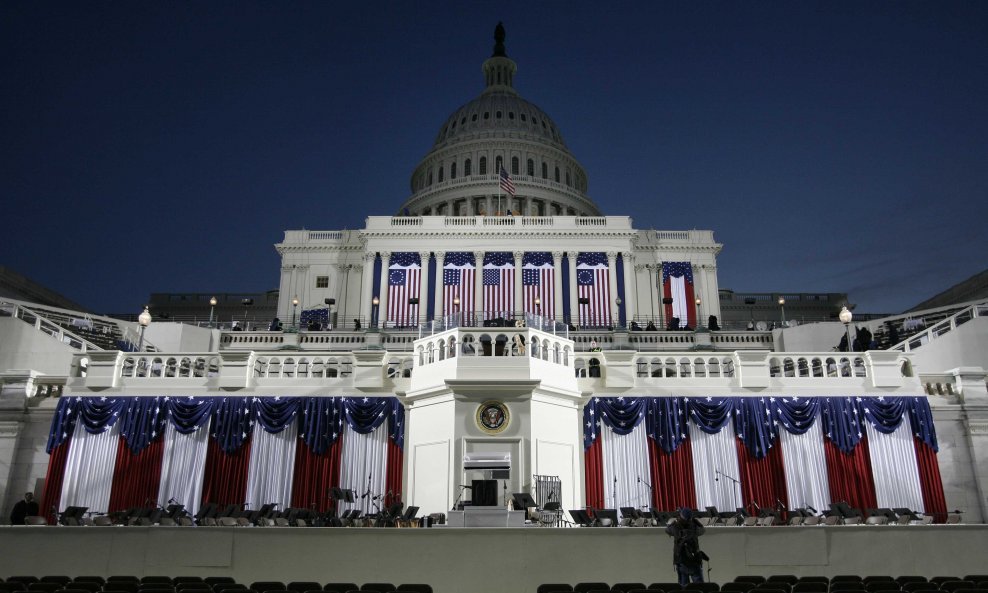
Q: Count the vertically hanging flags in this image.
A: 5